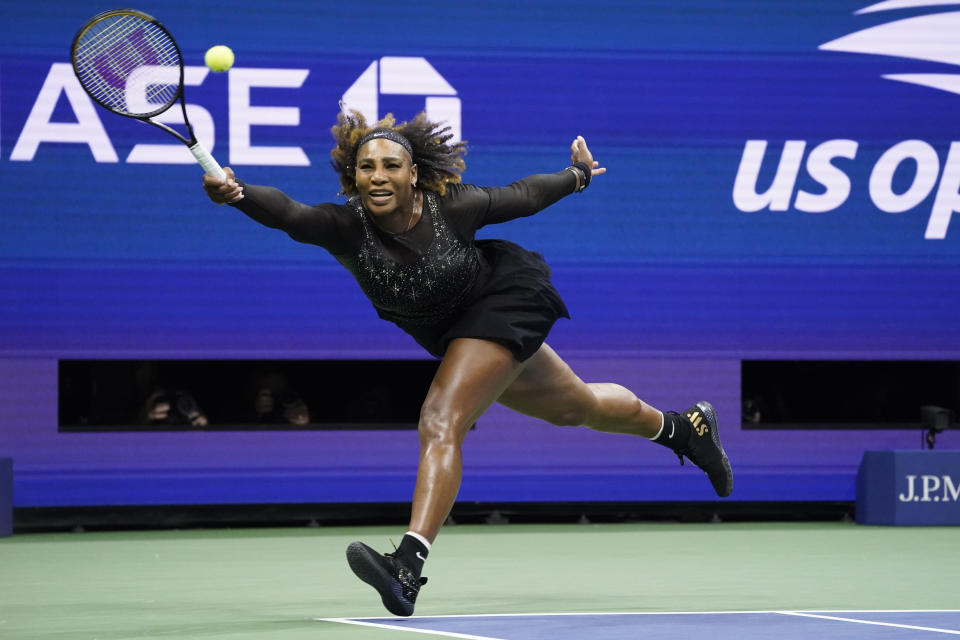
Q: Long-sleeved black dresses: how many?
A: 1